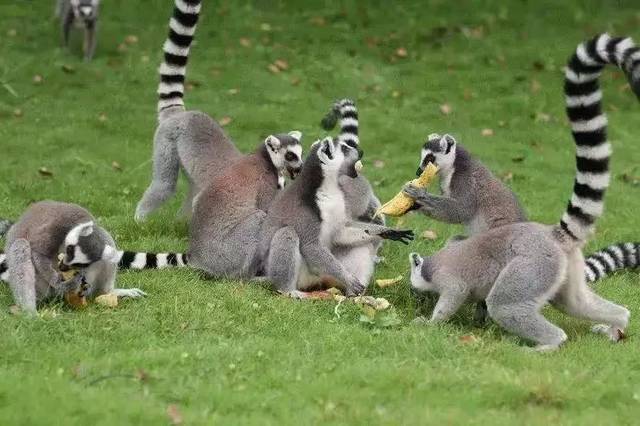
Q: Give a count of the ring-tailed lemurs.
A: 8